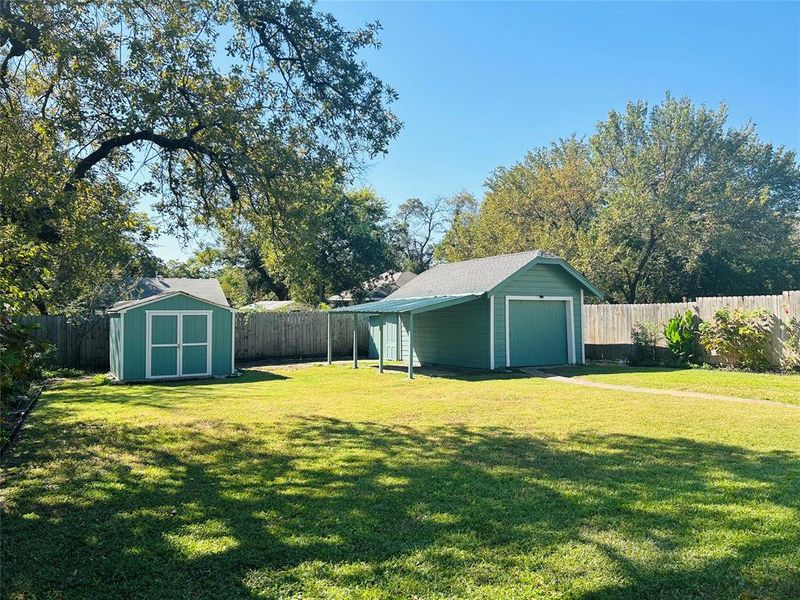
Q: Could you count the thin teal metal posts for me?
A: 4